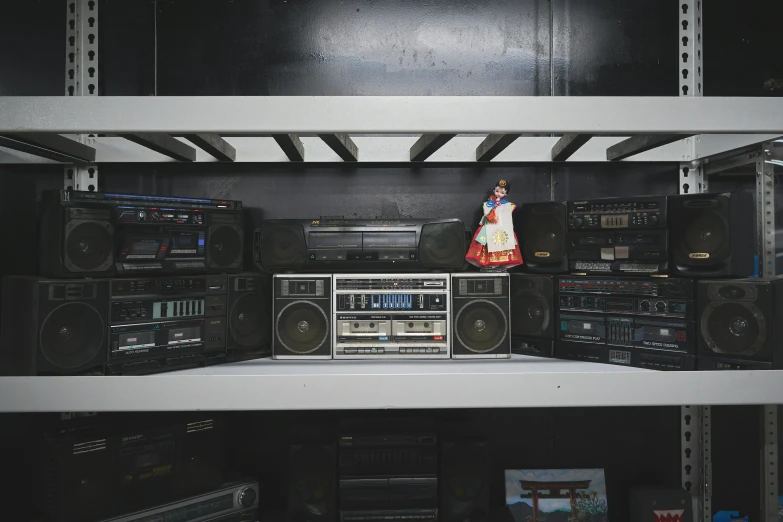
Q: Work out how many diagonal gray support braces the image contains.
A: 9